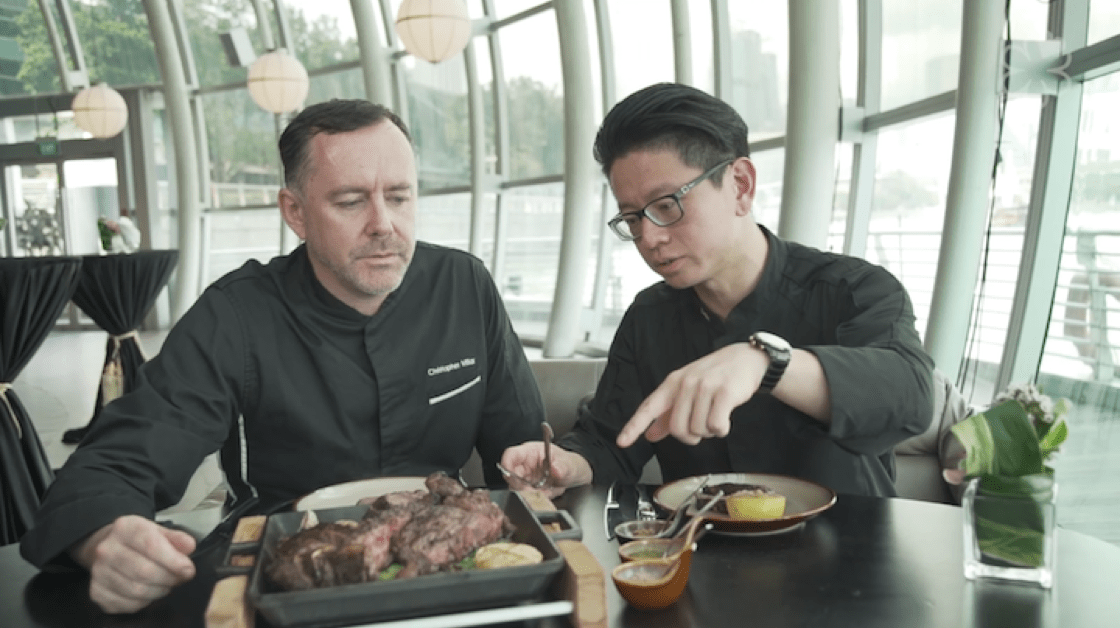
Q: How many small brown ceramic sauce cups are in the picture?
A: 3